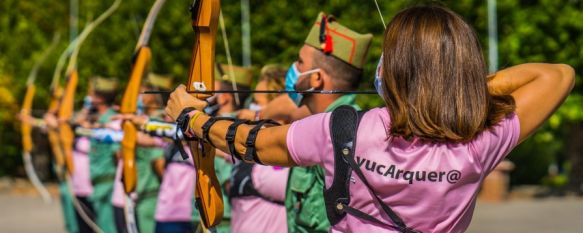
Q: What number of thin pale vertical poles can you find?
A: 3